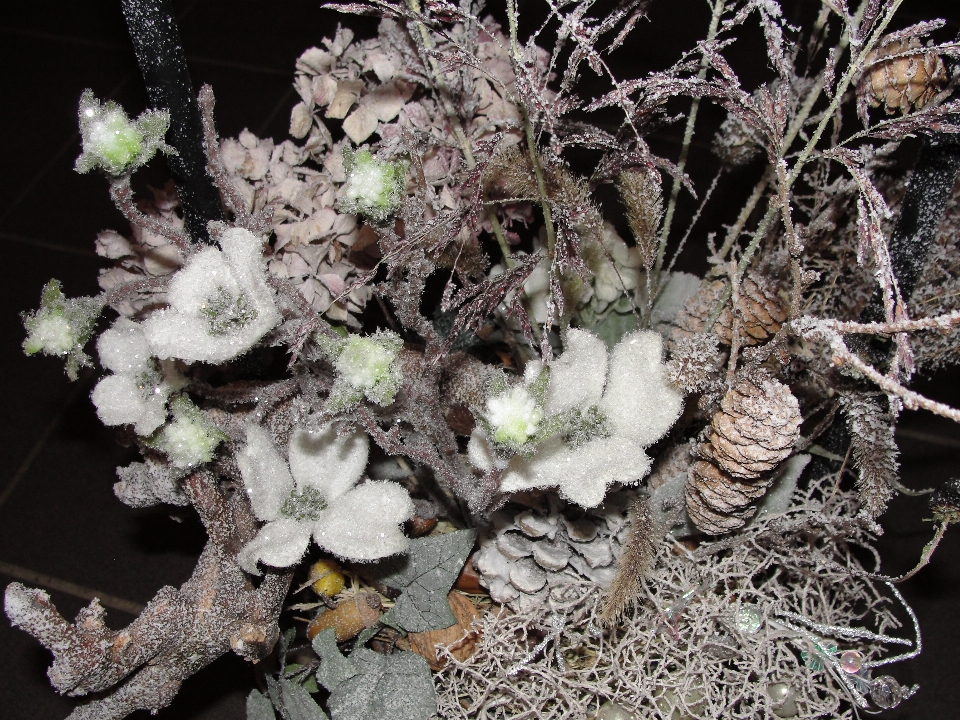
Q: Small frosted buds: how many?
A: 6